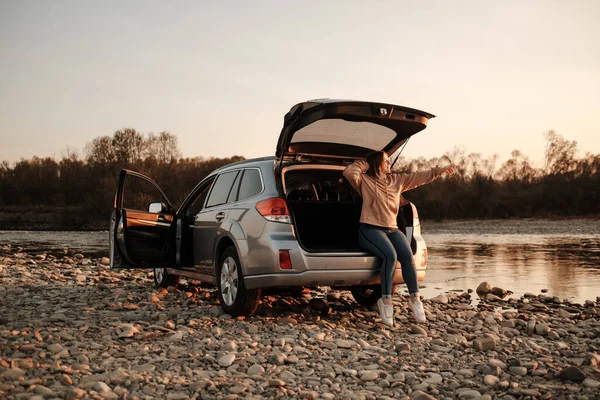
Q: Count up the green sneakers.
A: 0